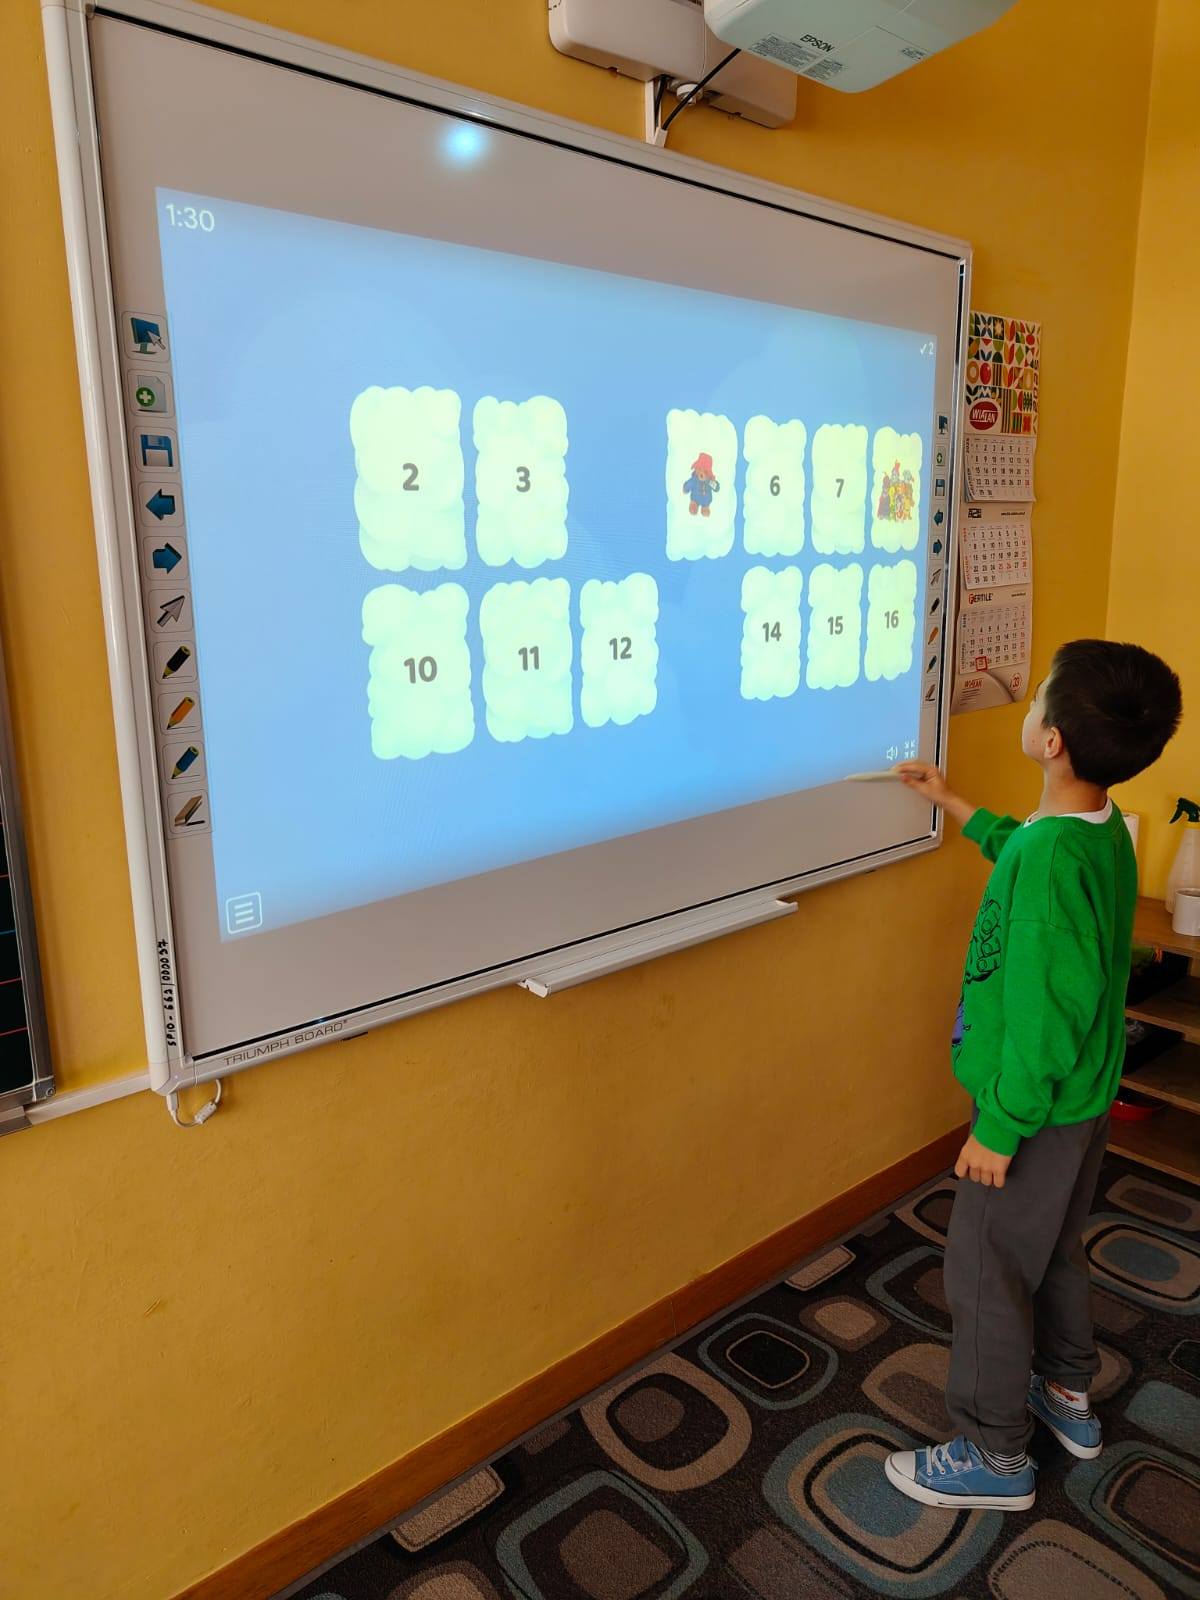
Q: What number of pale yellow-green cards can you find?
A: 12